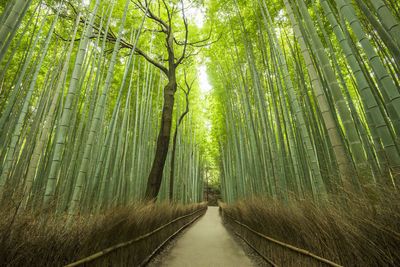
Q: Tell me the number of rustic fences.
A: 2